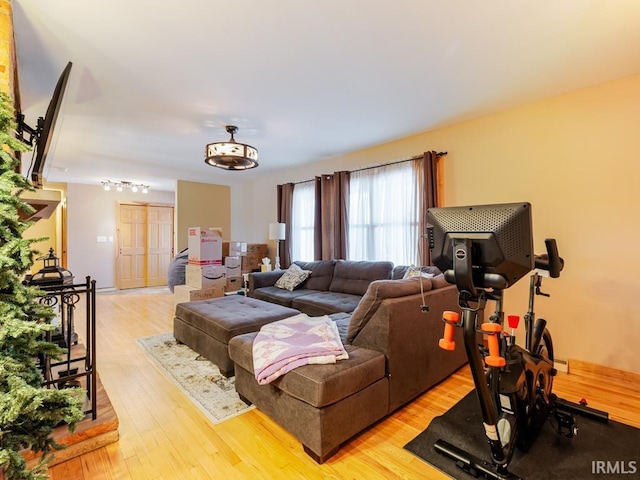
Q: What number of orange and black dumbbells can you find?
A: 2